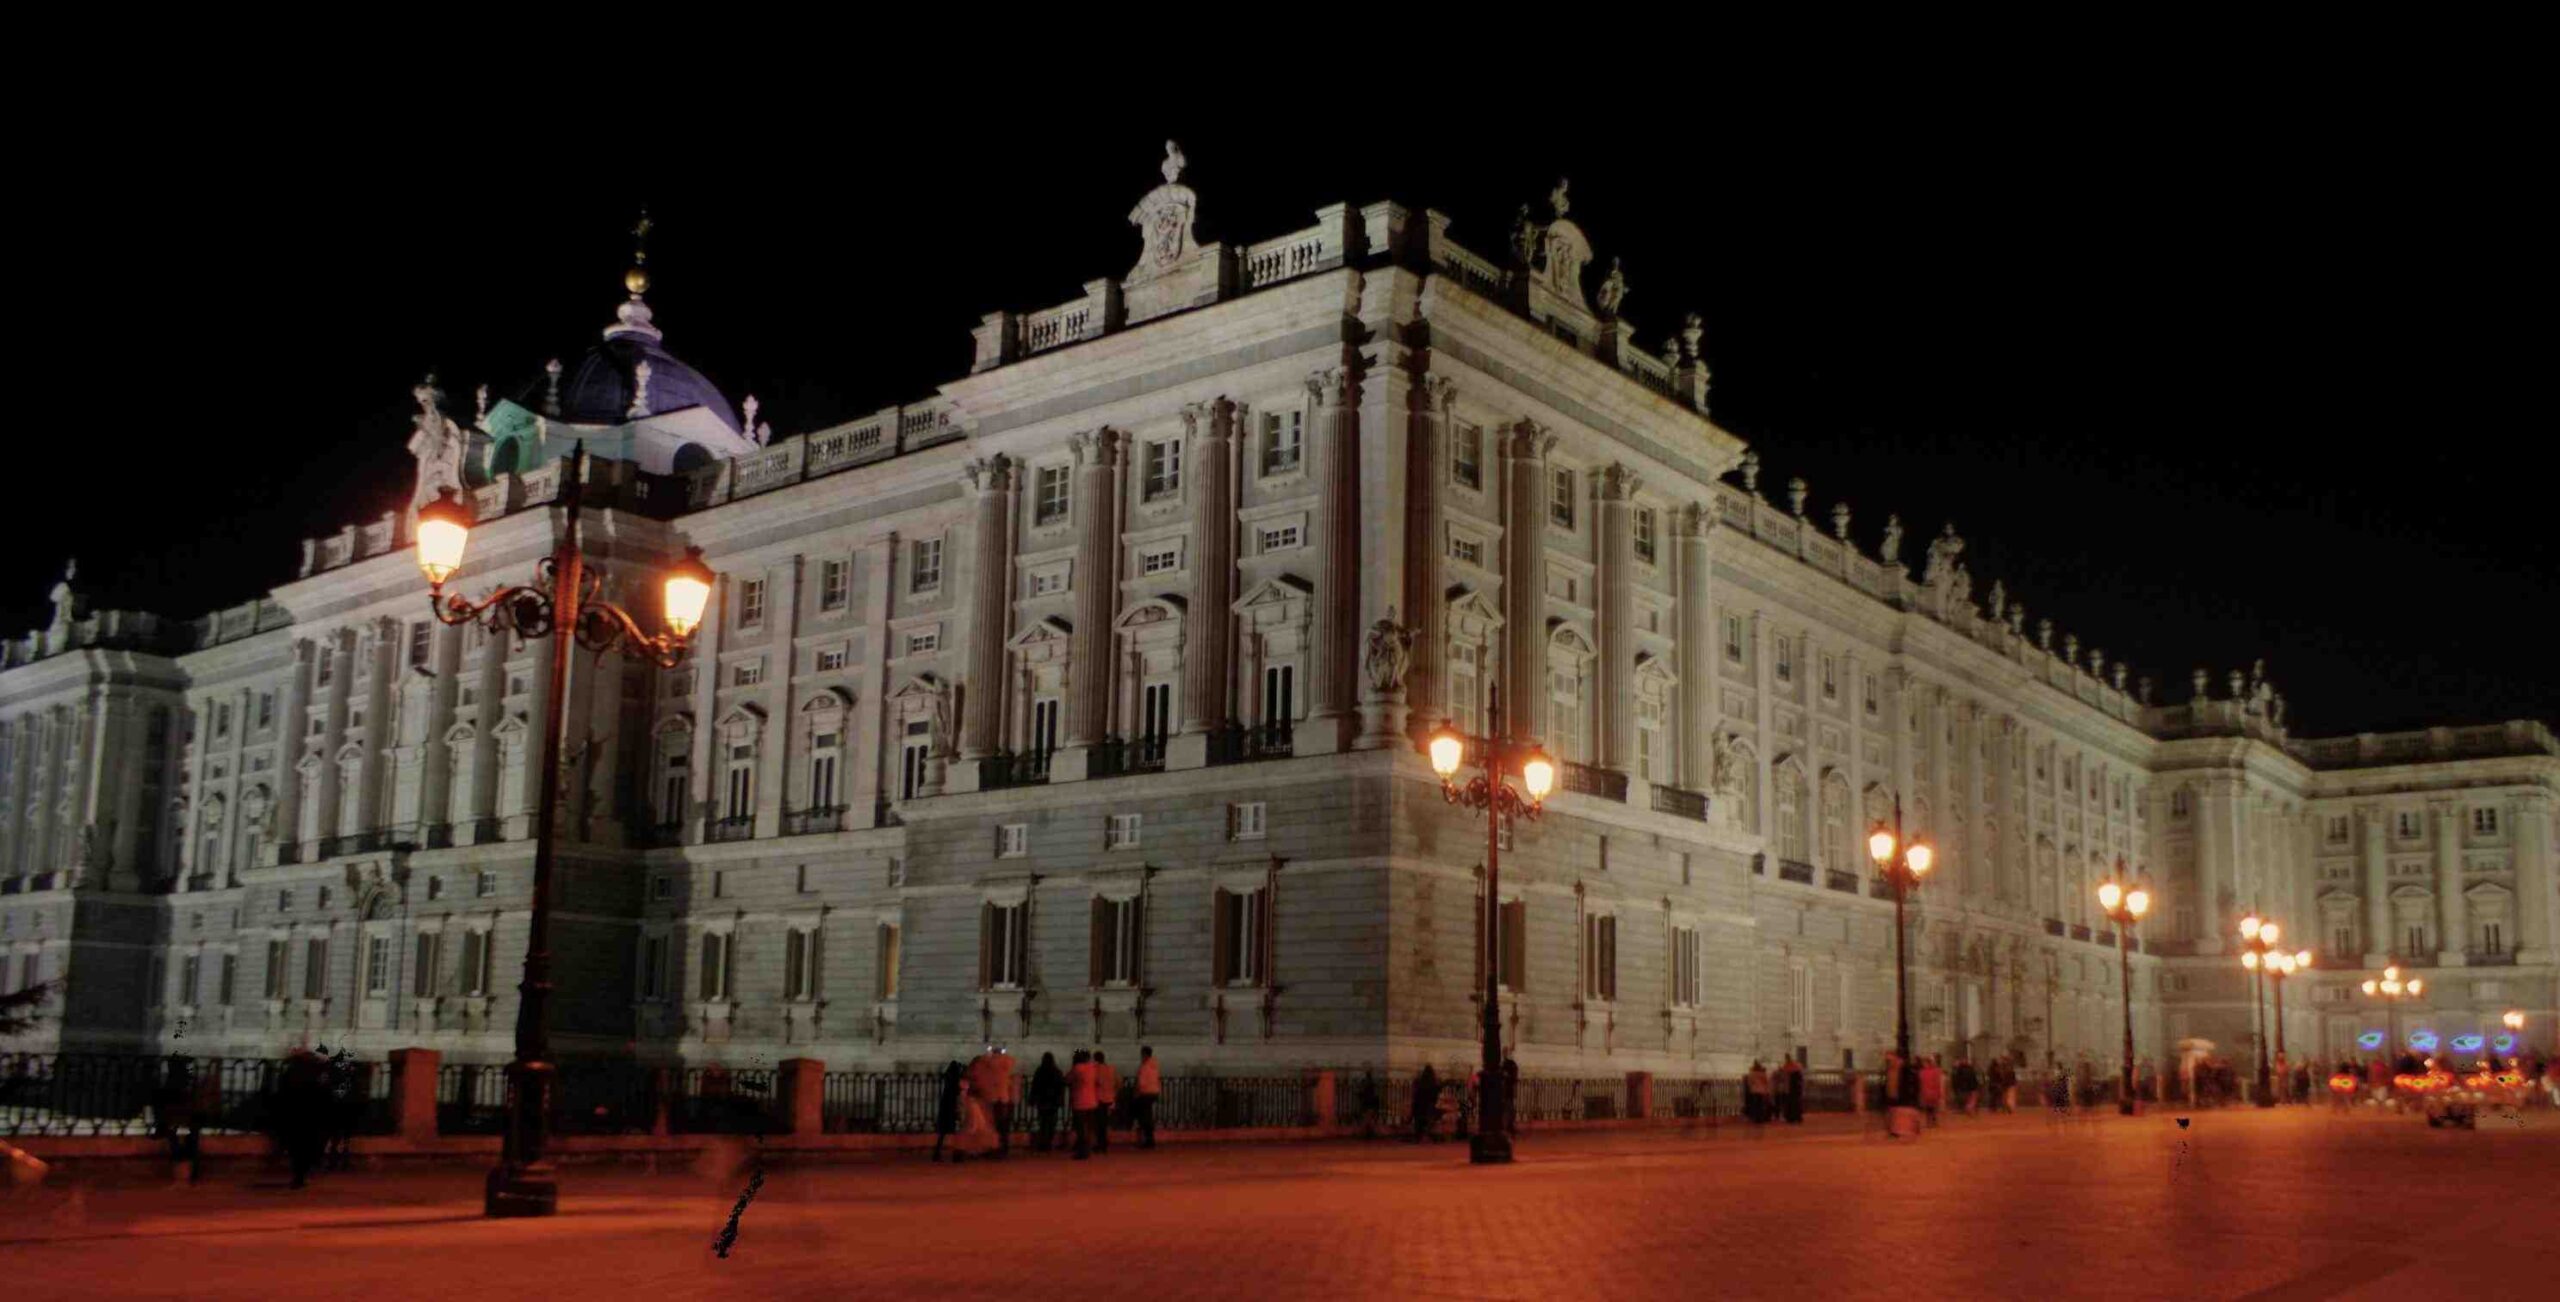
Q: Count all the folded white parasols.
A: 0